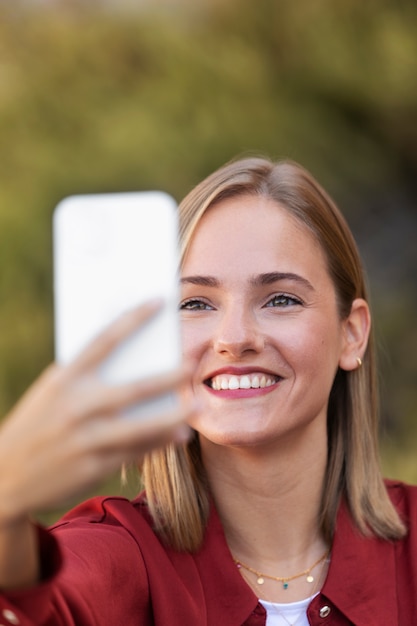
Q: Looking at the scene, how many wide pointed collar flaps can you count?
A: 2